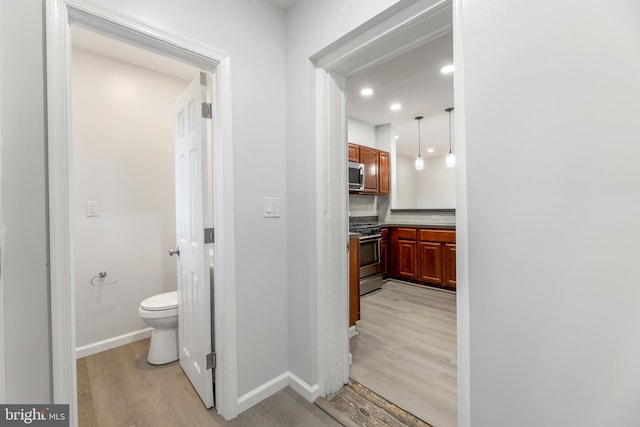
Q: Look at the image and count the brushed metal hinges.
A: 3